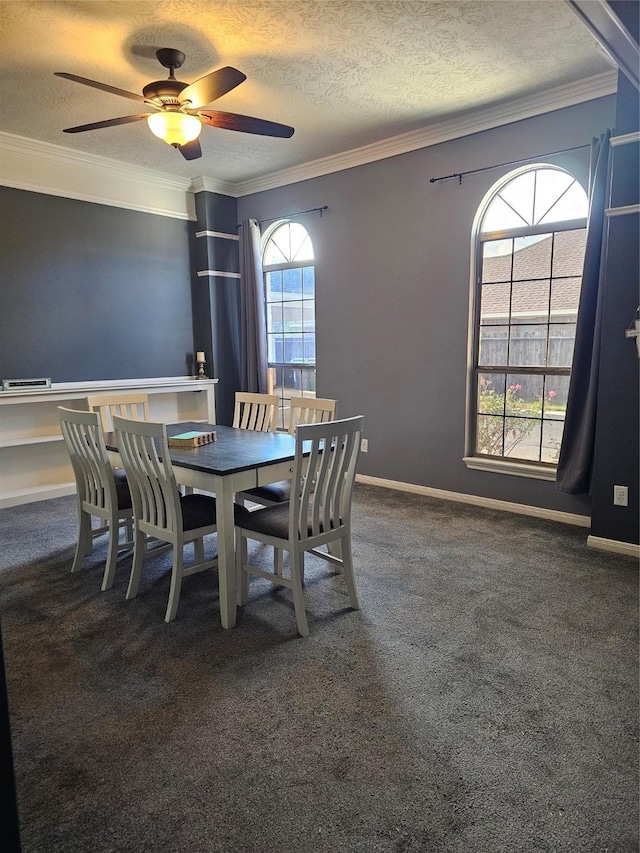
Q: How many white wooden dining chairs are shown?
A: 6